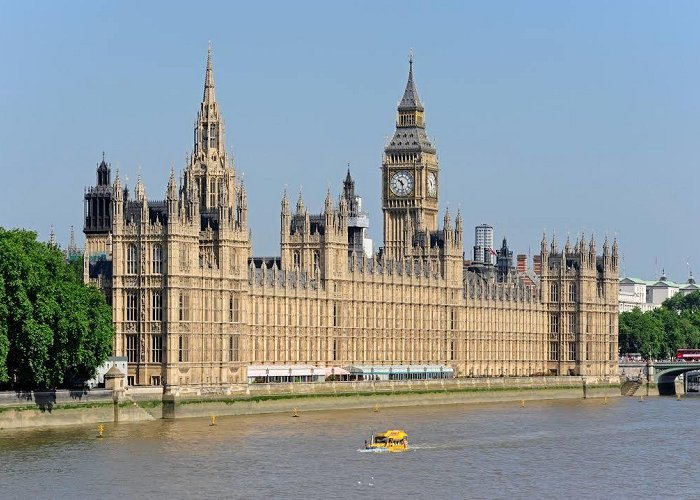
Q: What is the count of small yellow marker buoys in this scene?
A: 8